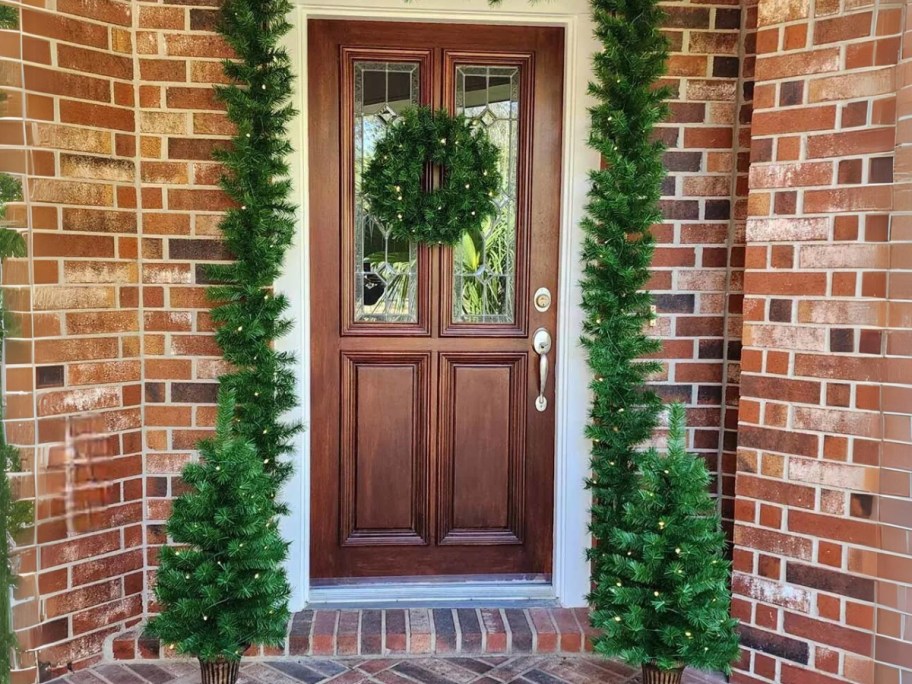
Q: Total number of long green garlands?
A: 2